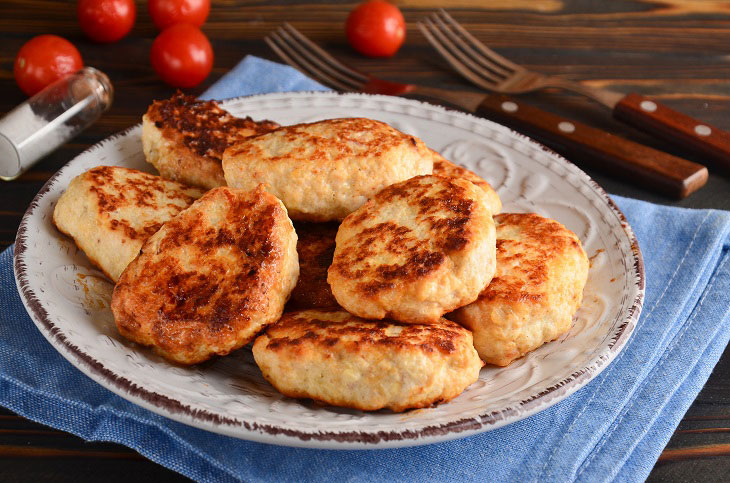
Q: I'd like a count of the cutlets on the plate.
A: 9